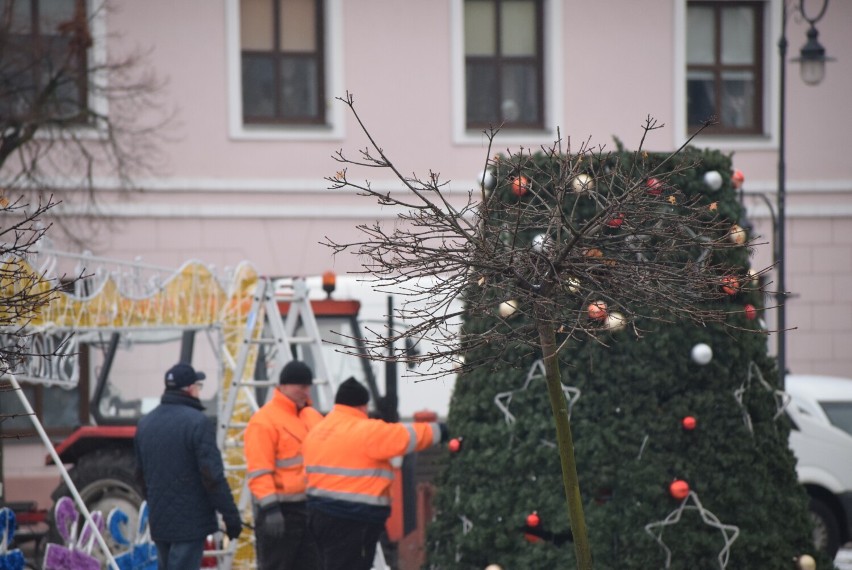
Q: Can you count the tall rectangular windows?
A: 4